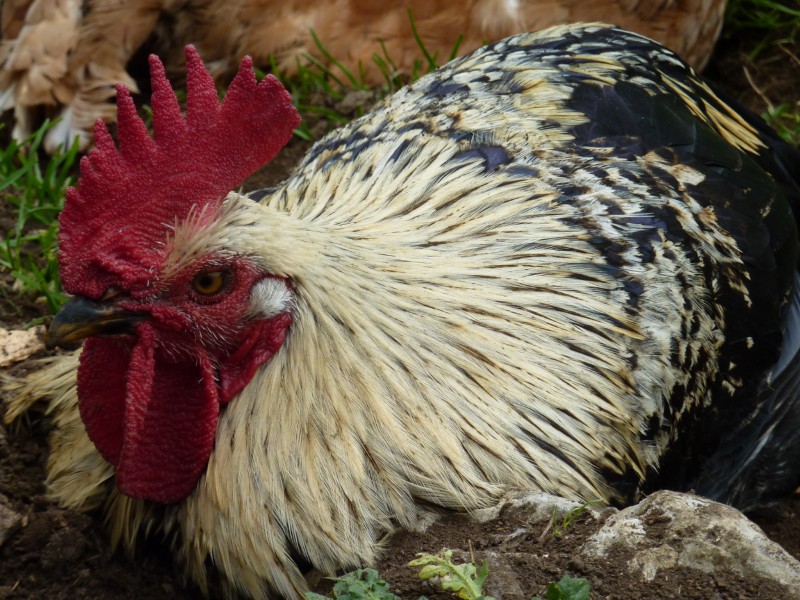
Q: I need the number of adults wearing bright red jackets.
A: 0